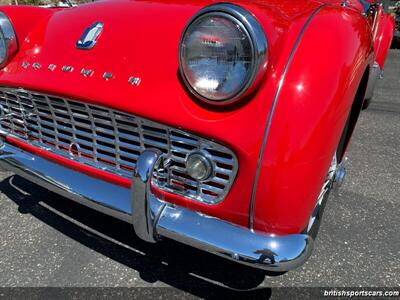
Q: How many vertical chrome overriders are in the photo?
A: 1